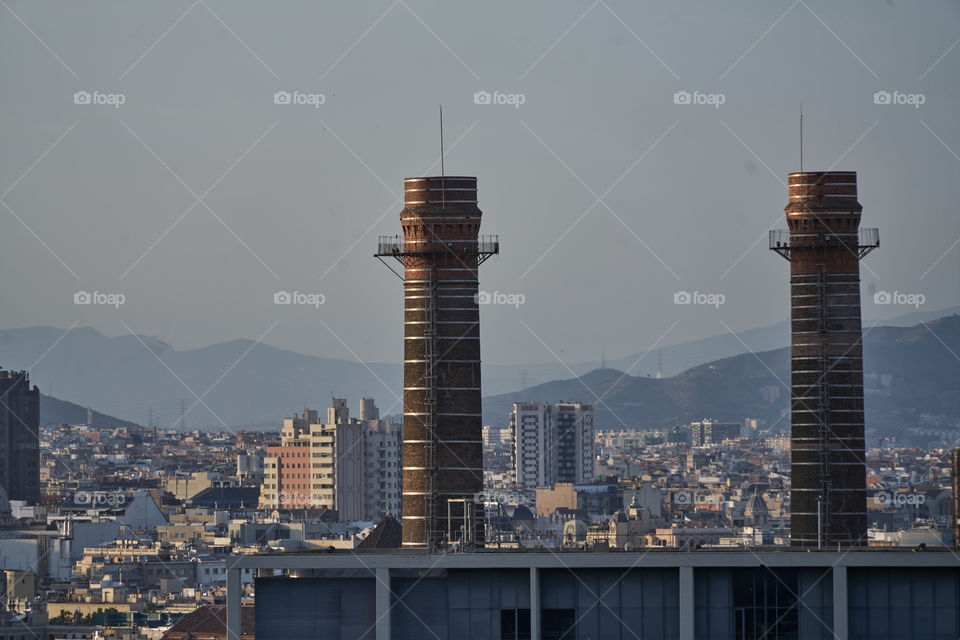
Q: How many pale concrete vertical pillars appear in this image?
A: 5